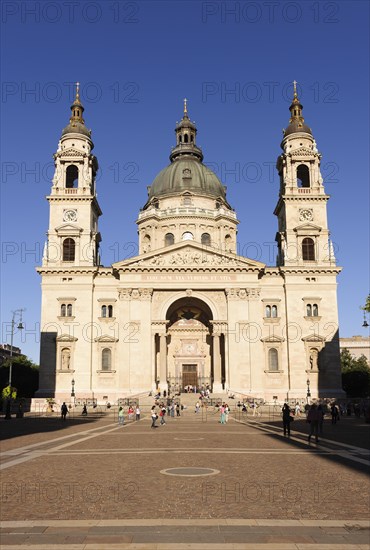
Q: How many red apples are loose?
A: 0